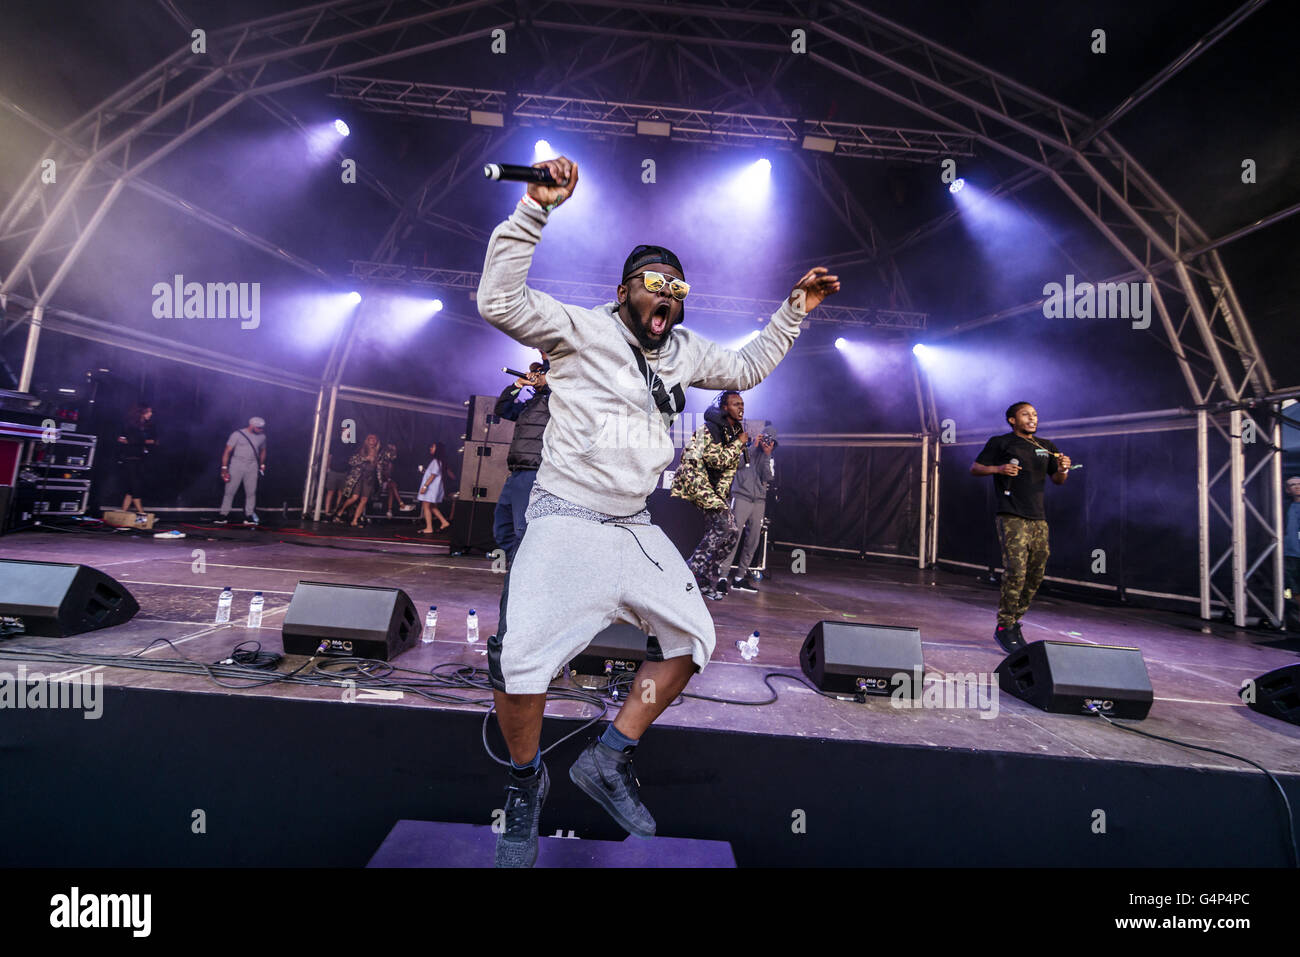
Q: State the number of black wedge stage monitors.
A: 6